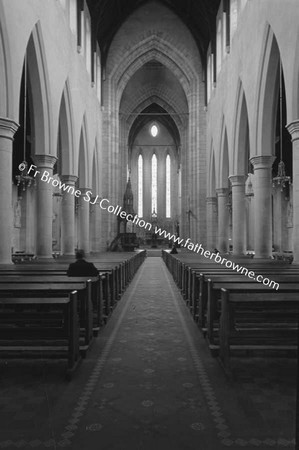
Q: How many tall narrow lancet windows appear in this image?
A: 3